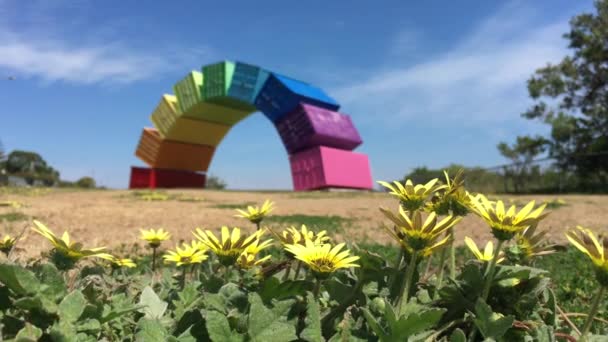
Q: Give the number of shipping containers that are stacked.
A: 9